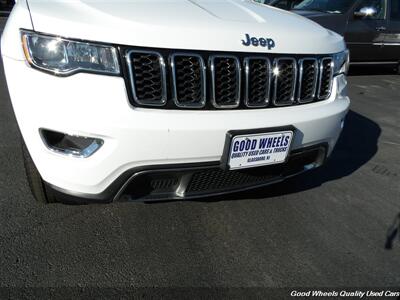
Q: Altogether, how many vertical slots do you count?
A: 7